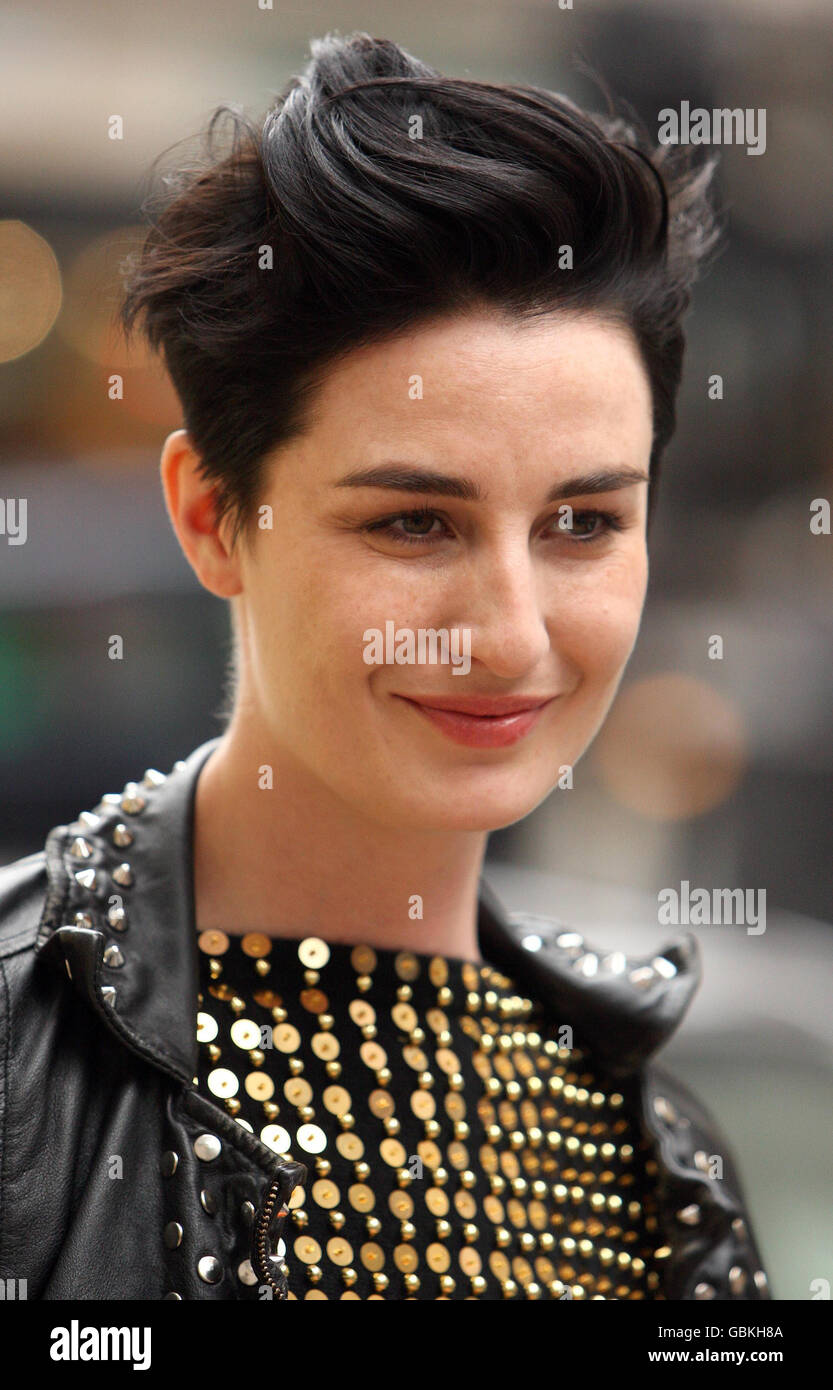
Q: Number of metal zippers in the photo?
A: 1